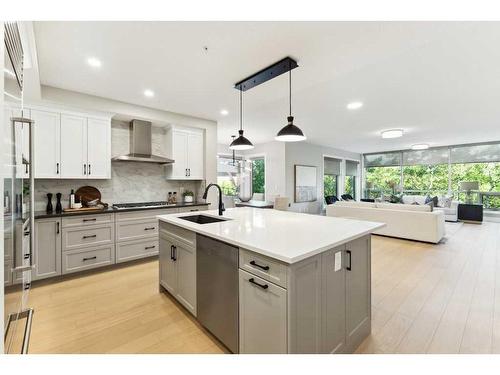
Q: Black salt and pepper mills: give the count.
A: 2